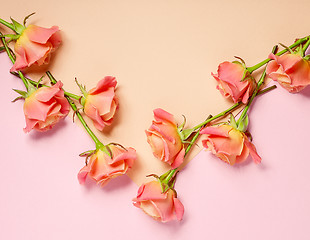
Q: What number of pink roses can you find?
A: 9